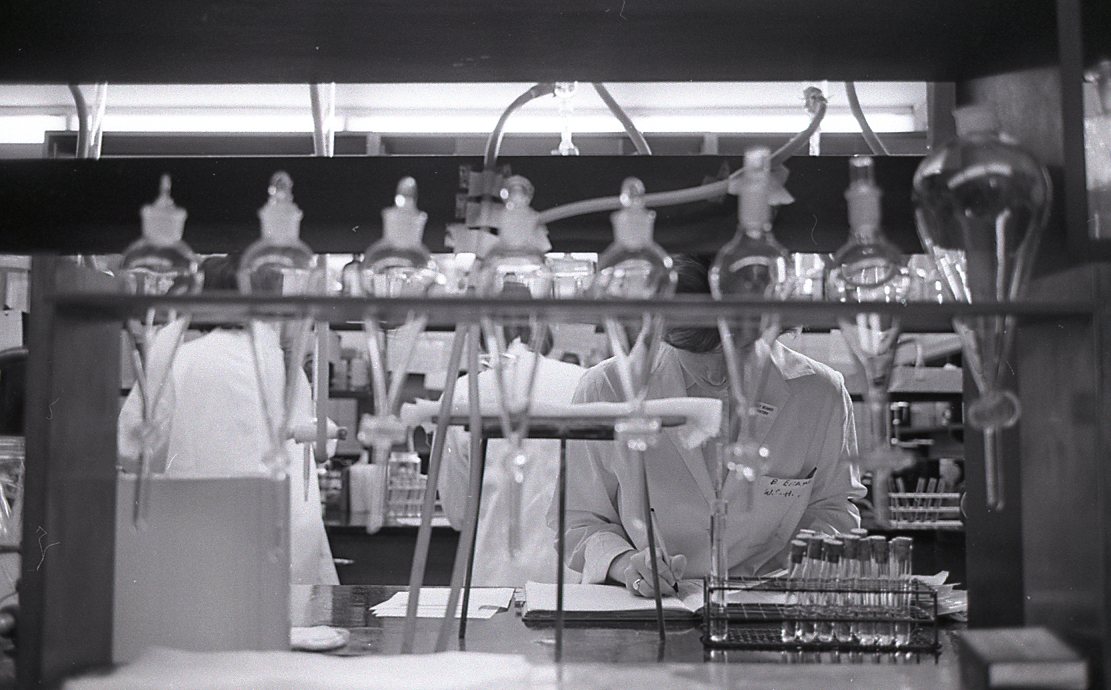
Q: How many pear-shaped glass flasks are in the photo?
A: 8